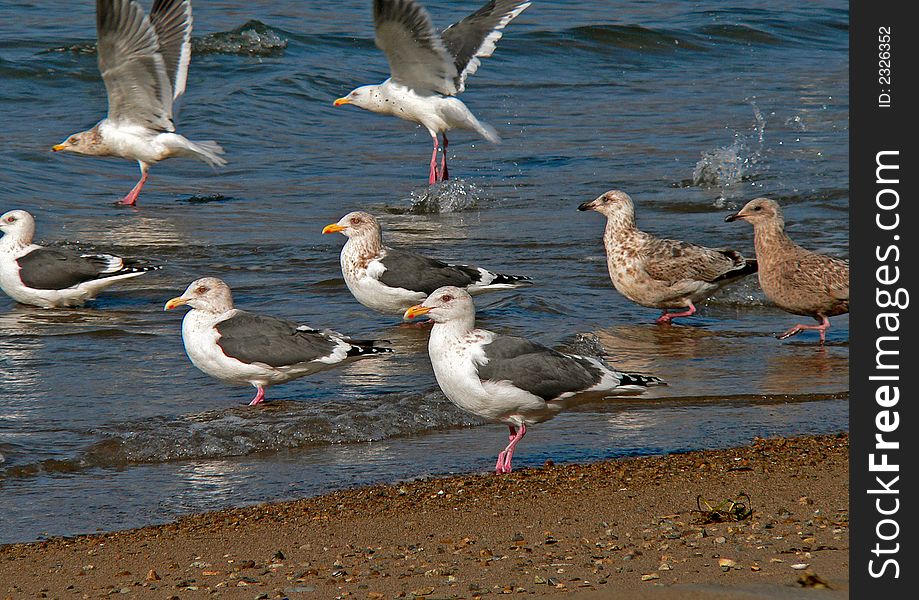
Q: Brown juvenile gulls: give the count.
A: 2